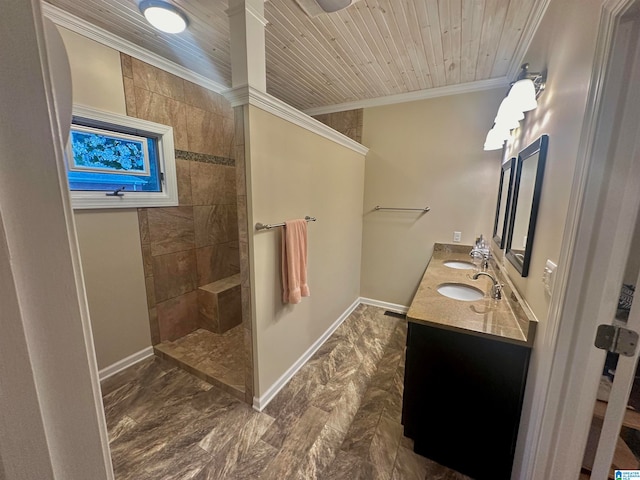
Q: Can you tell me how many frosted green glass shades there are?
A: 0